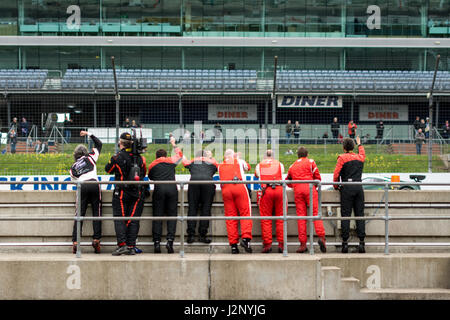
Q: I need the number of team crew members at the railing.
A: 8